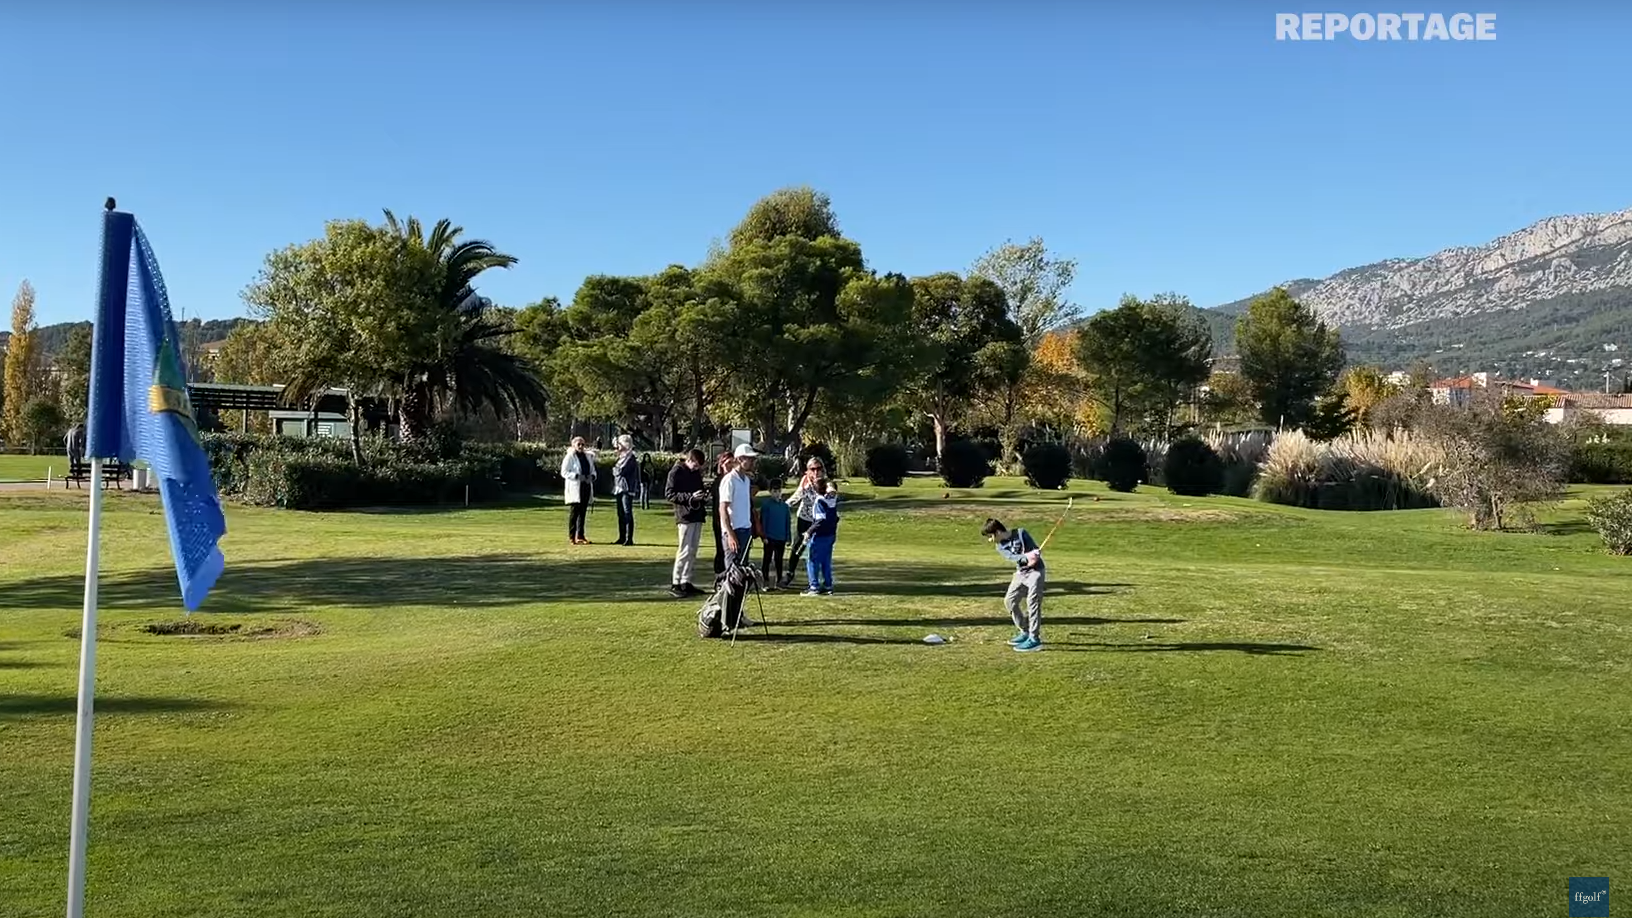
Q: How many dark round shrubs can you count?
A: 5